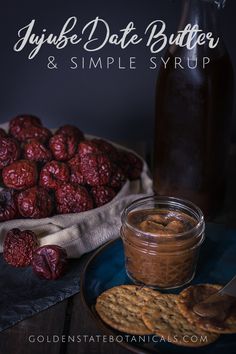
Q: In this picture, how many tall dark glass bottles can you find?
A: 1